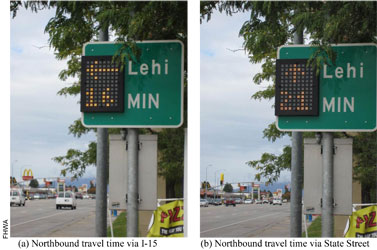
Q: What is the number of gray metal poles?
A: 4